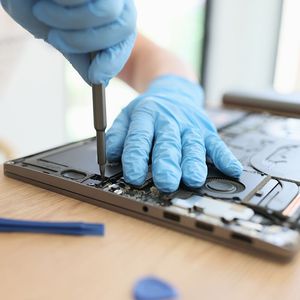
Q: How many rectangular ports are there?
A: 3